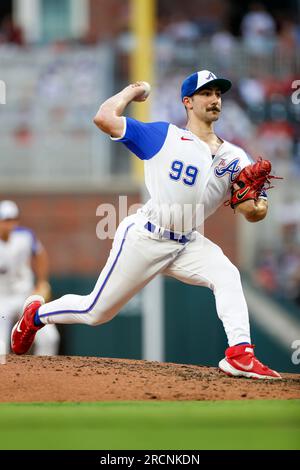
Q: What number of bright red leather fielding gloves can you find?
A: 1